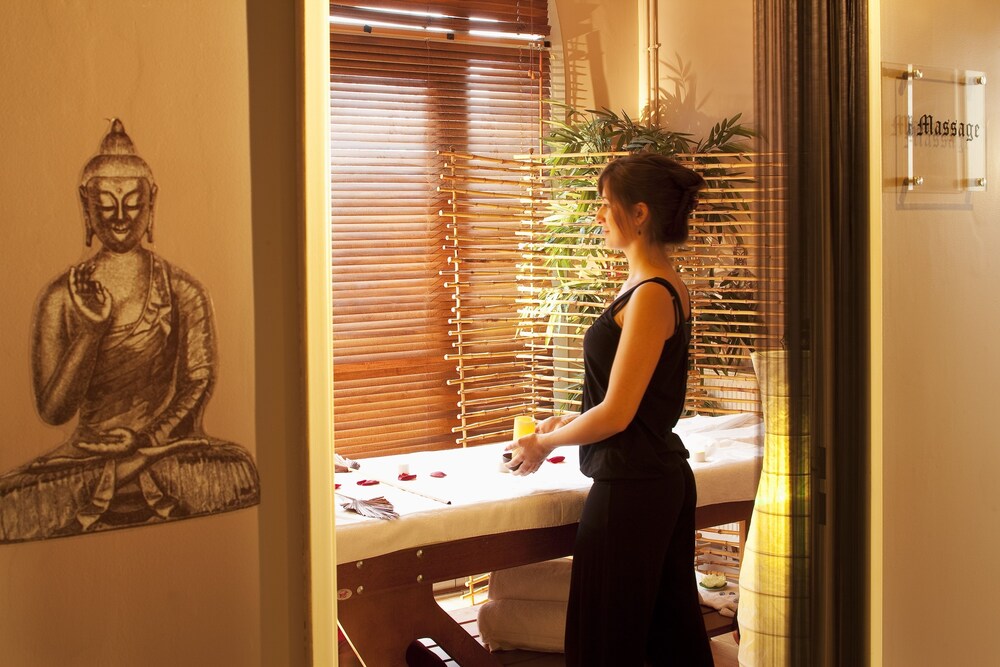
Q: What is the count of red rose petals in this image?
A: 5